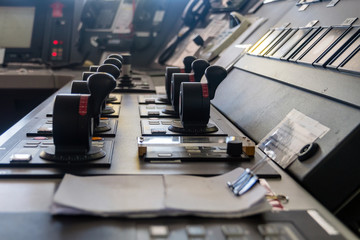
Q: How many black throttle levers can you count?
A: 7